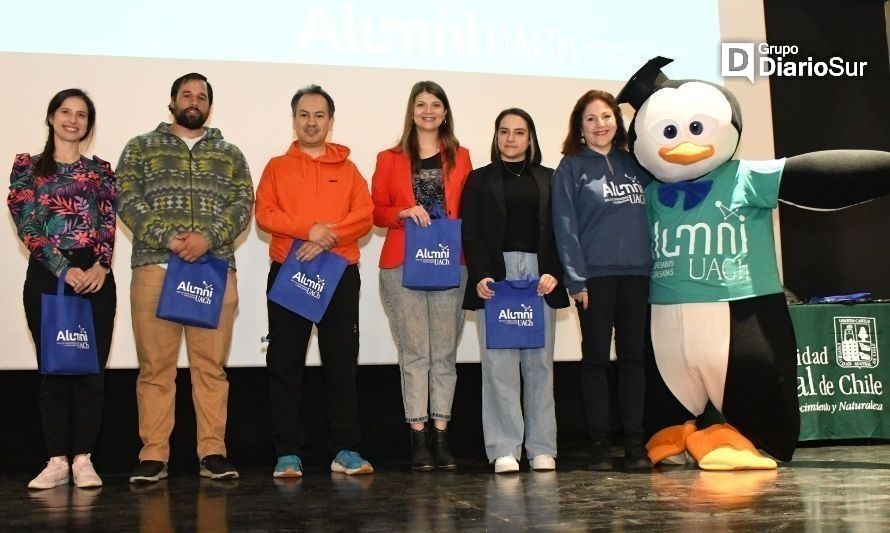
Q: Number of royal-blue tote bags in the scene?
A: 5